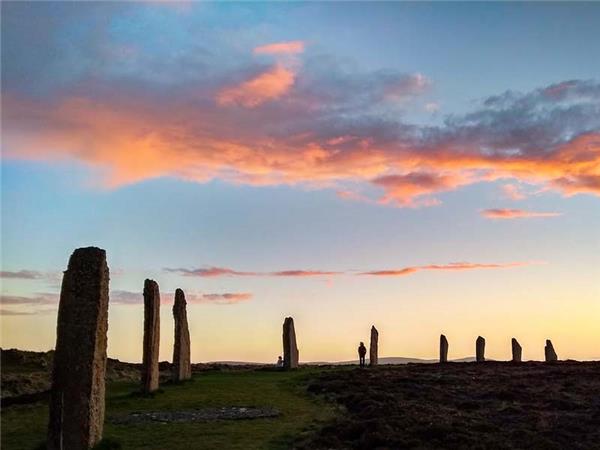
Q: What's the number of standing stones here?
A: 9